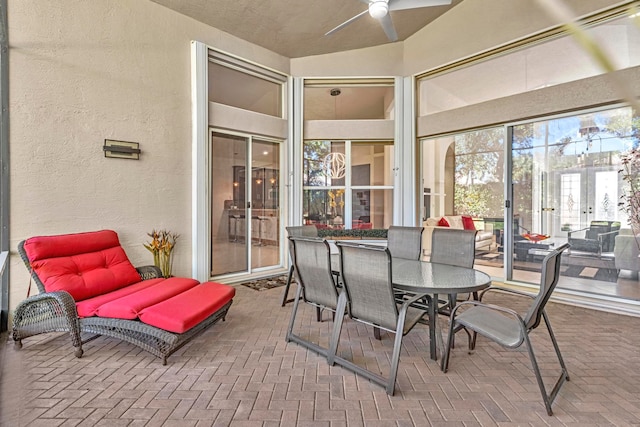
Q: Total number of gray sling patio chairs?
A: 6